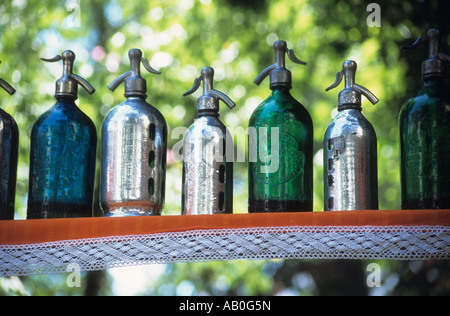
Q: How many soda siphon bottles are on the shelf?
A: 7